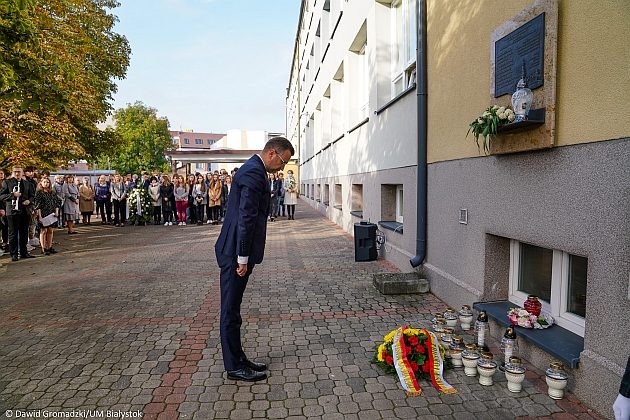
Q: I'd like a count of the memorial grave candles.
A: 14